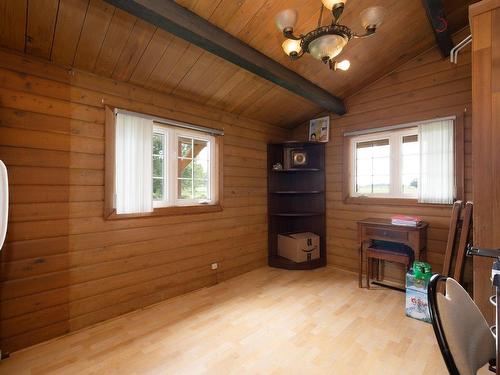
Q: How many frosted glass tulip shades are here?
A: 4